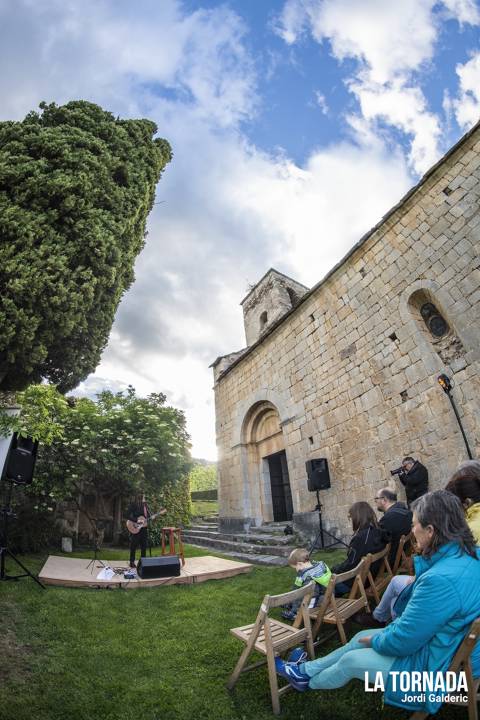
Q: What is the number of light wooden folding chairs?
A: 5